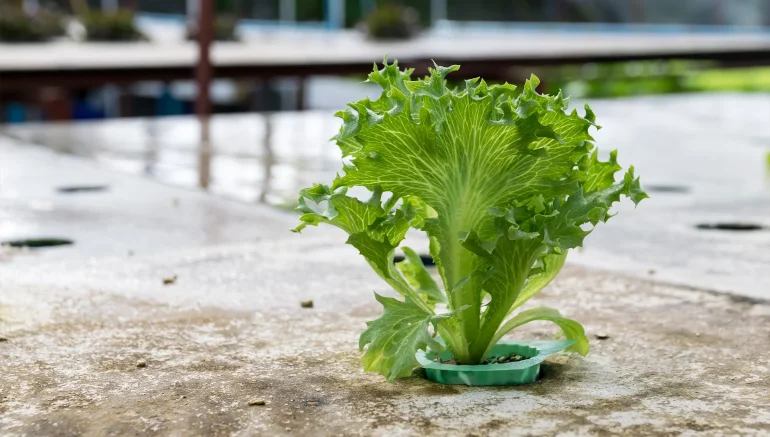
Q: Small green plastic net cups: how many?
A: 1